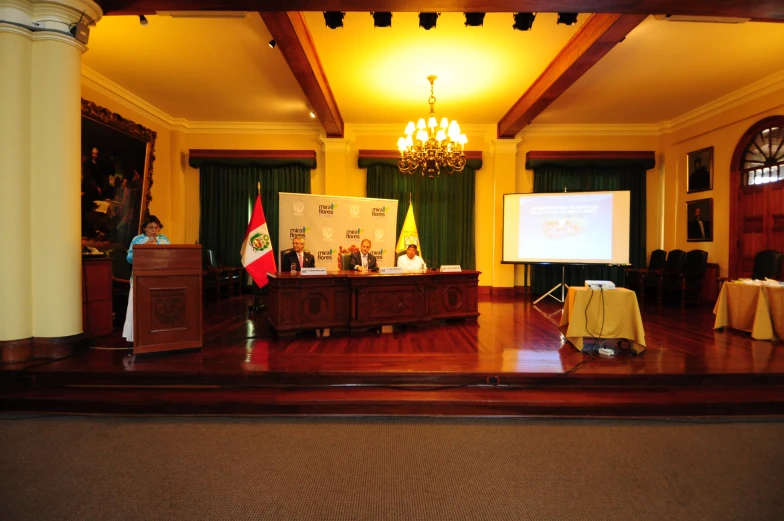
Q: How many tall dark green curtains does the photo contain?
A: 3